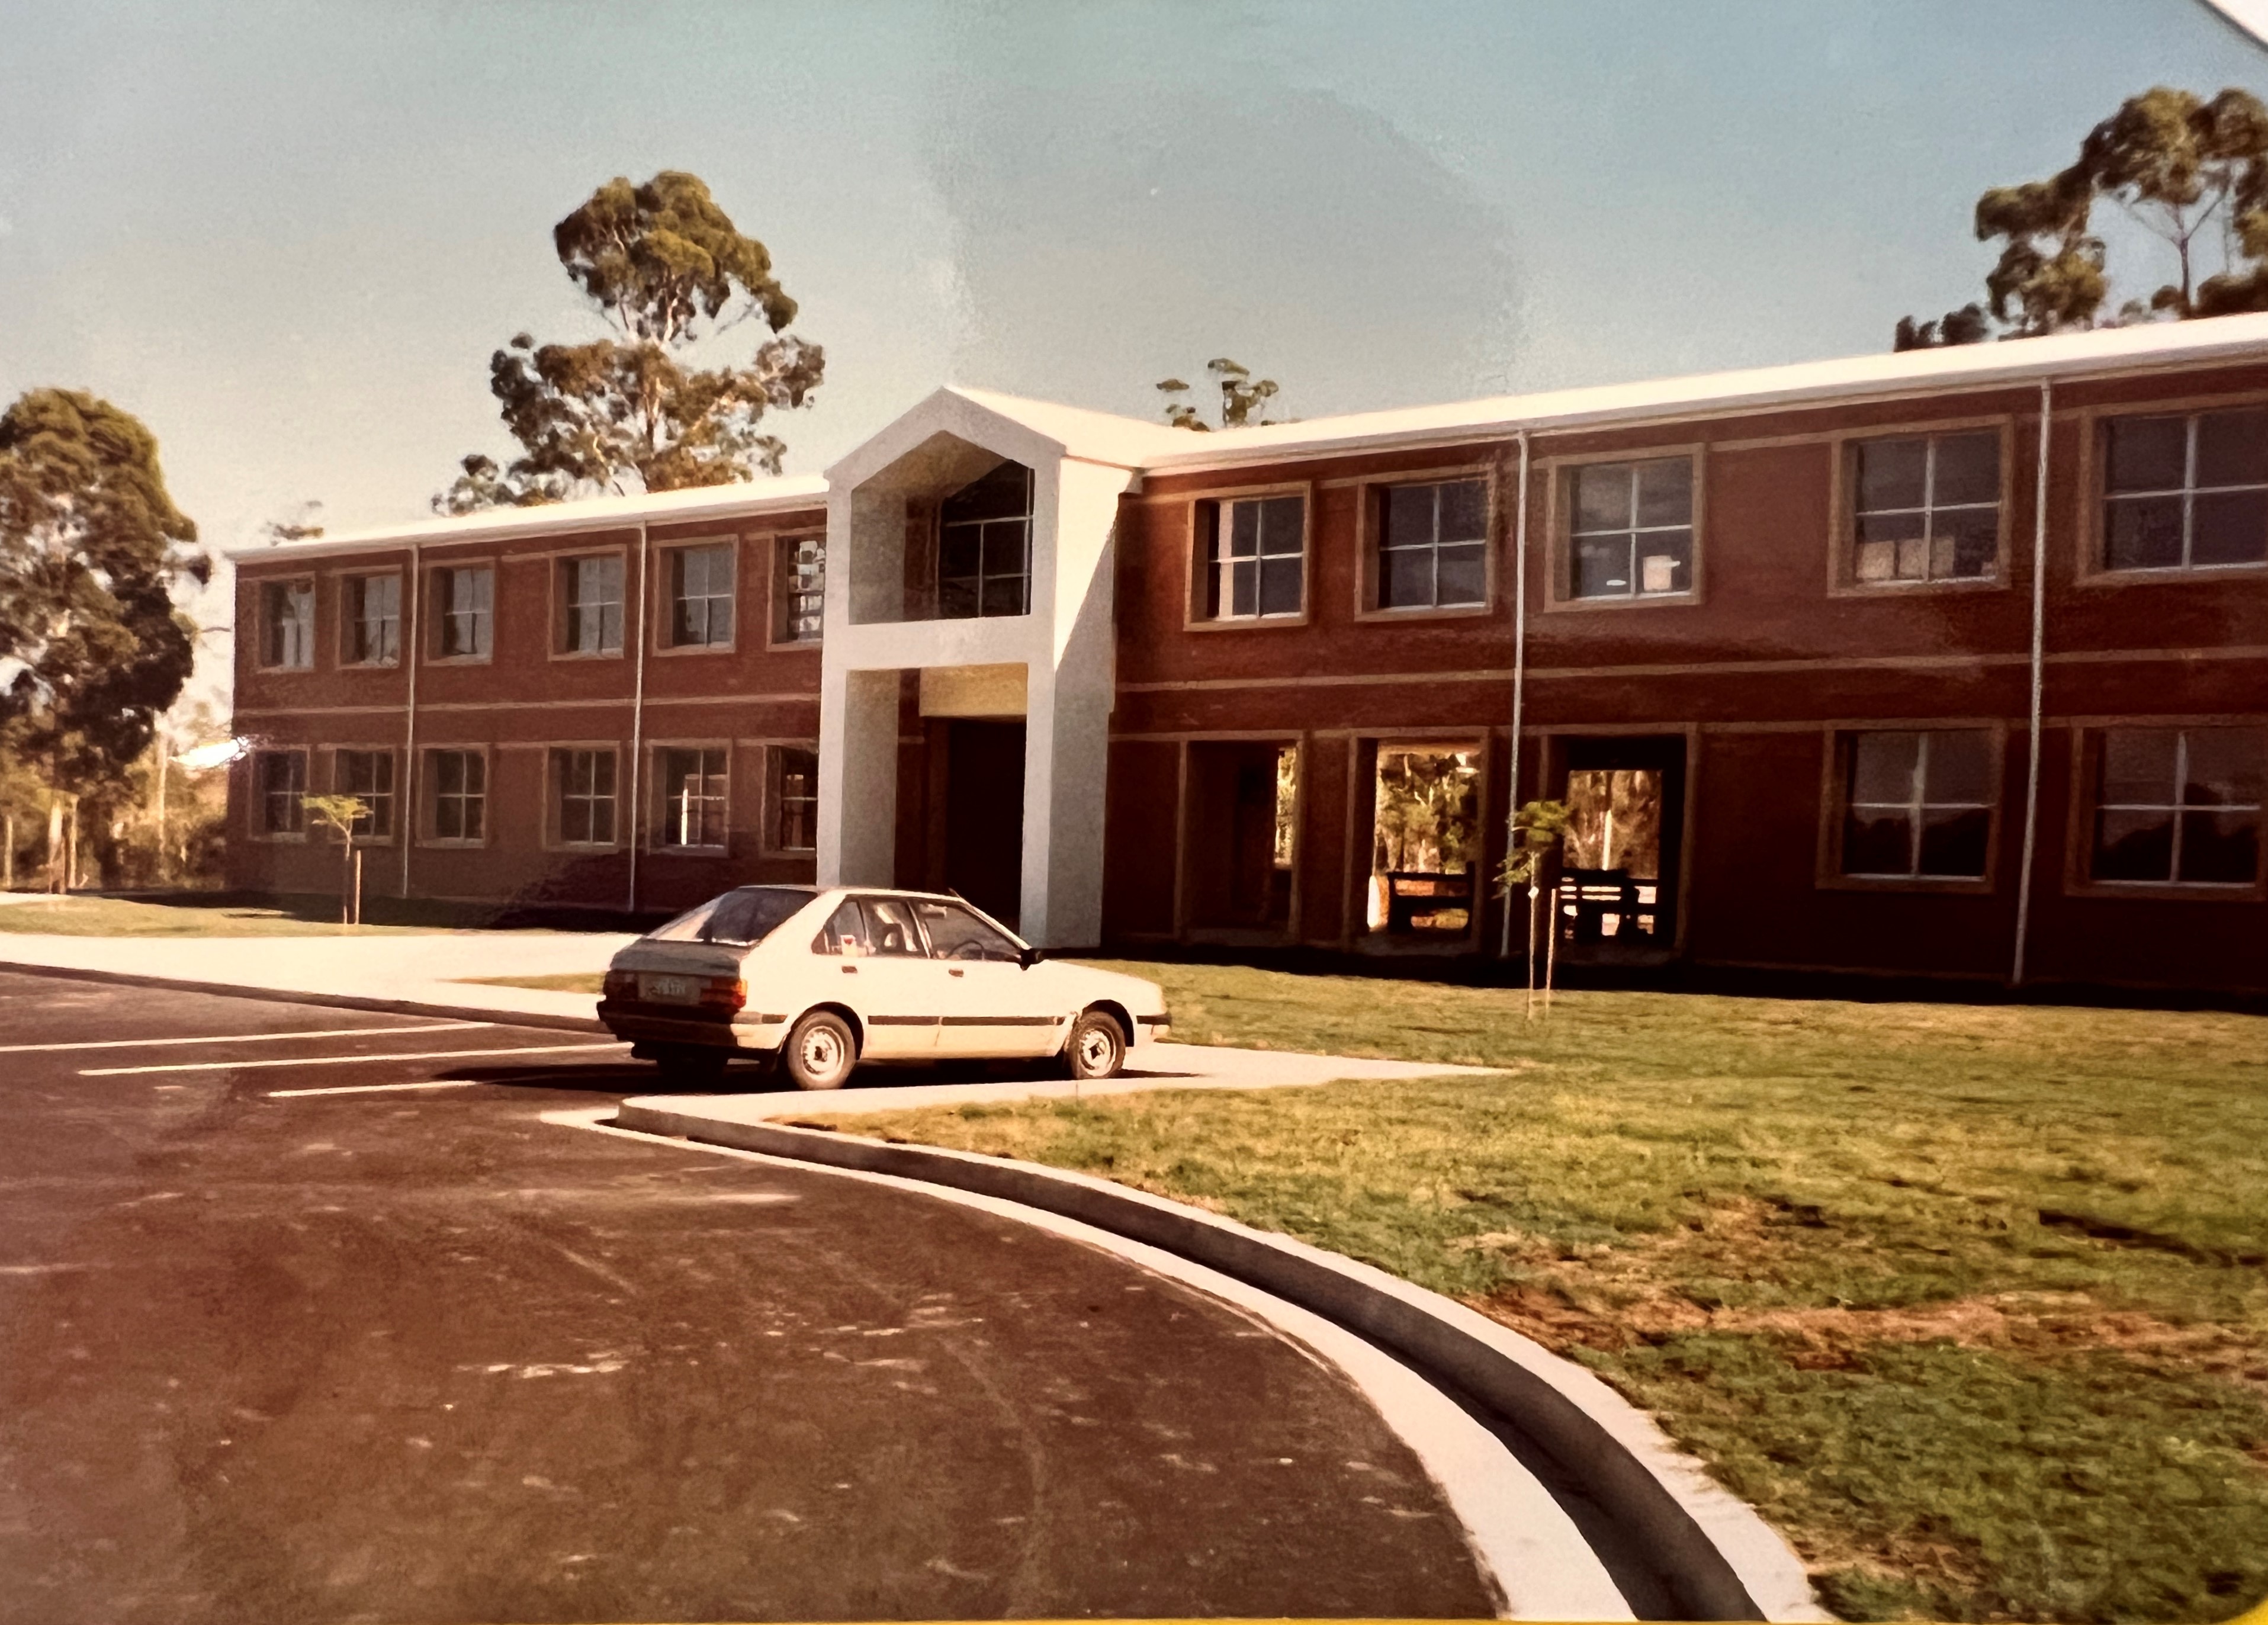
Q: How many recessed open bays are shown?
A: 3